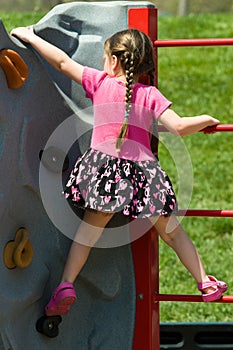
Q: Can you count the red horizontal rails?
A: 4